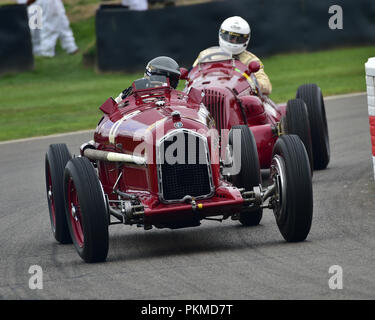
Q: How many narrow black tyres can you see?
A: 6